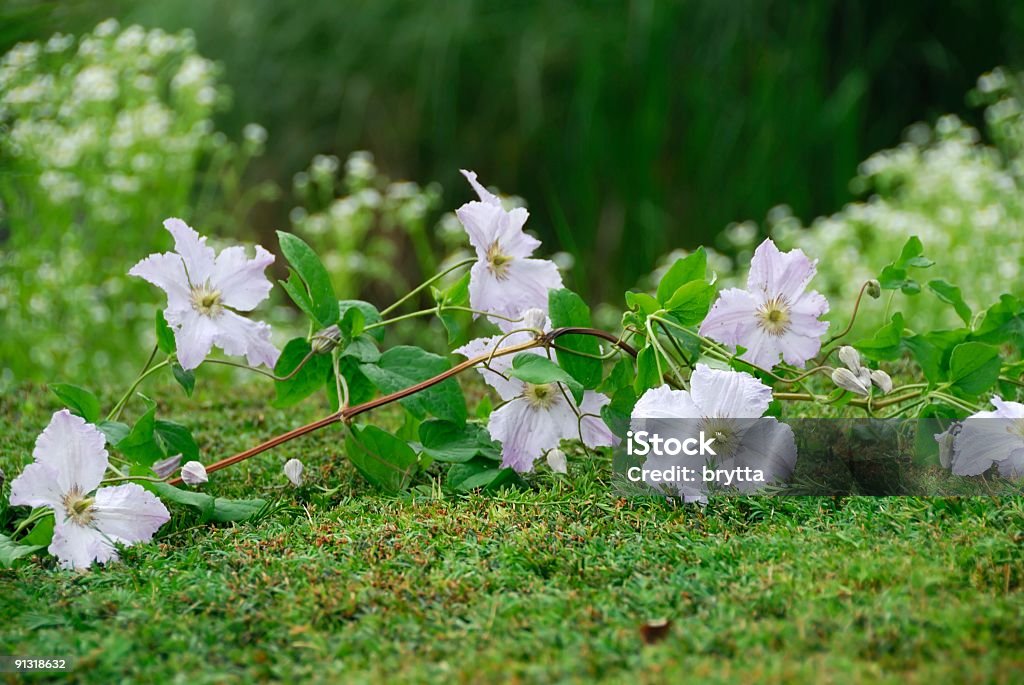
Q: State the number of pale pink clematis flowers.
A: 7